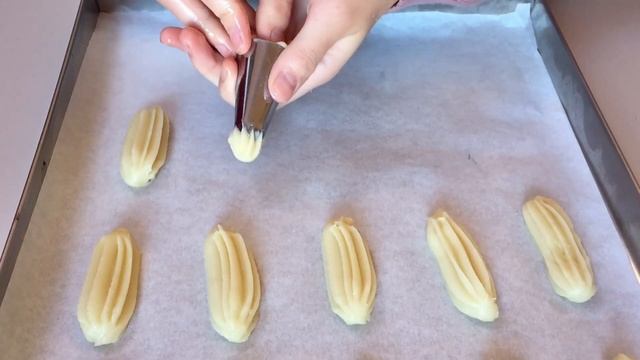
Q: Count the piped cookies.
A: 6